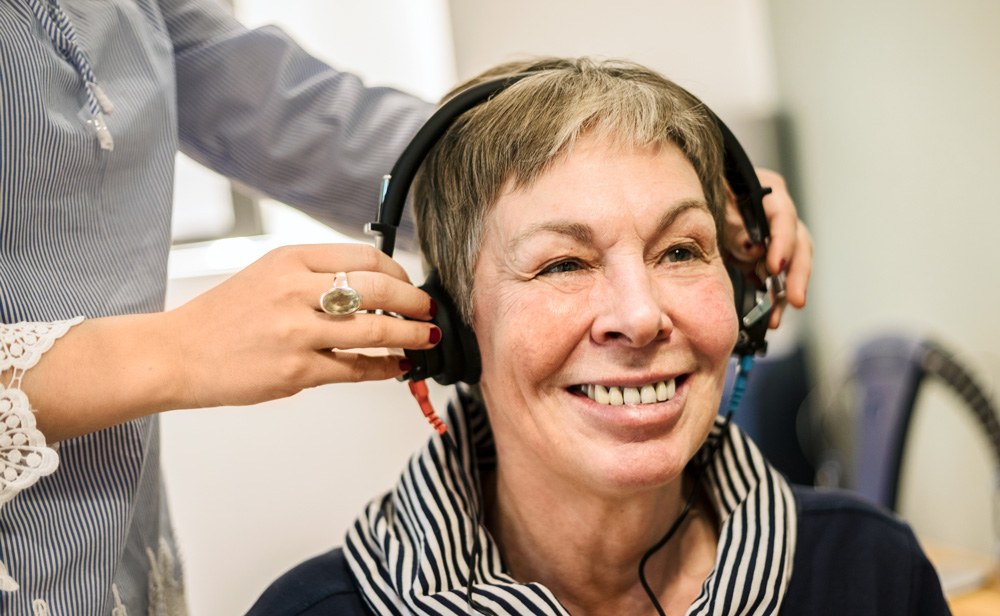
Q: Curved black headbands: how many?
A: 1